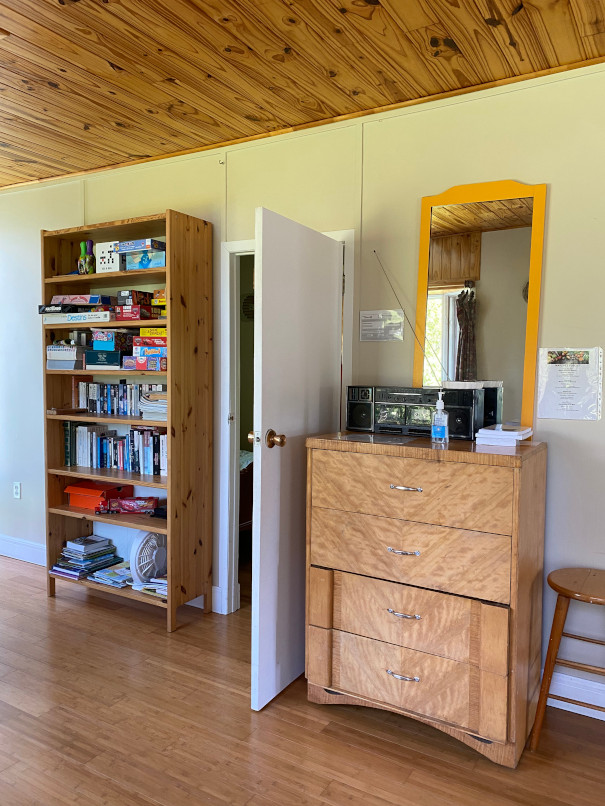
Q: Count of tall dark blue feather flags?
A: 0